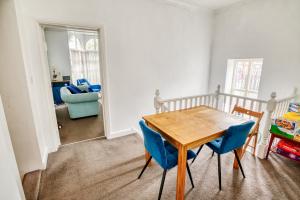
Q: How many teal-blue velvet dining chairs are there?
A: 2